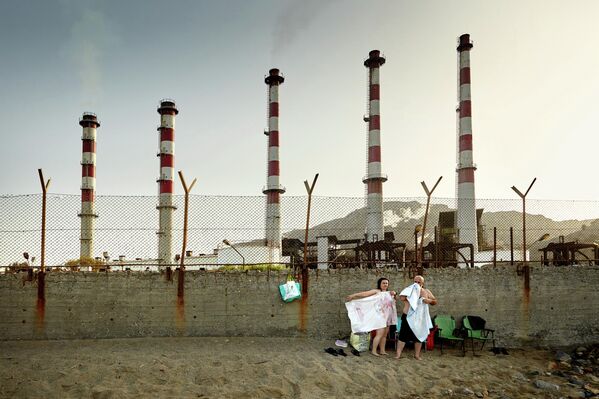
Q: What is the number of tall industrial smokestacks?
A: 5